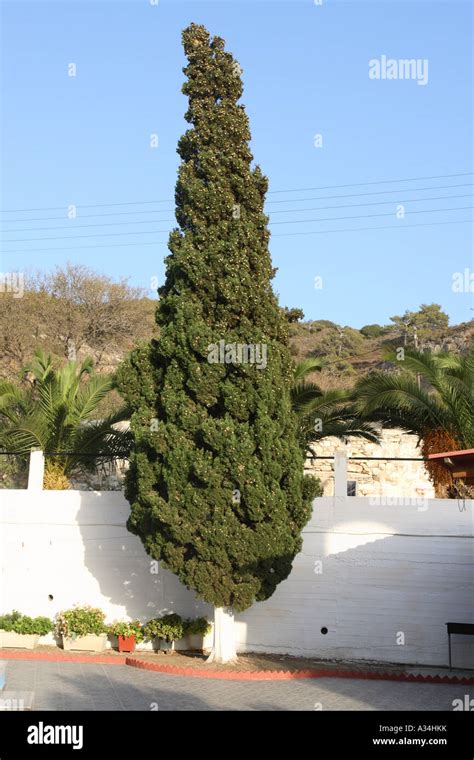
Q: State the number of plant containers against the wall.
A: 5